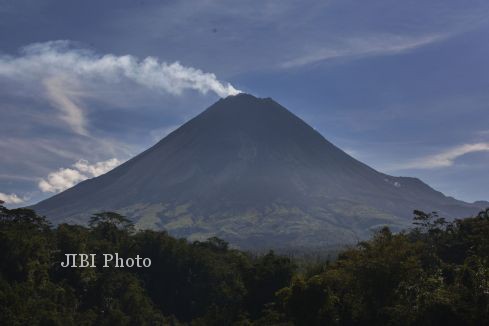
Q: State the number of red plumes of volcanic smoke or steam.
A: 0